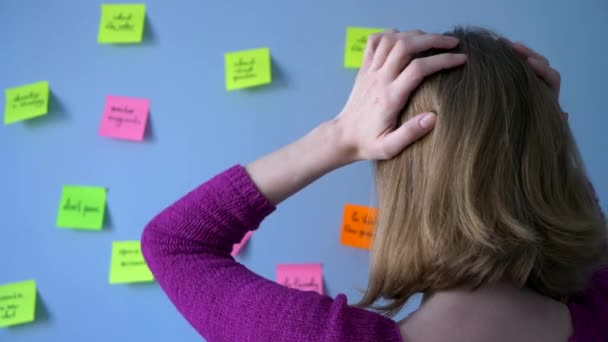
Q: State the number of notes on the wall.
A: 11